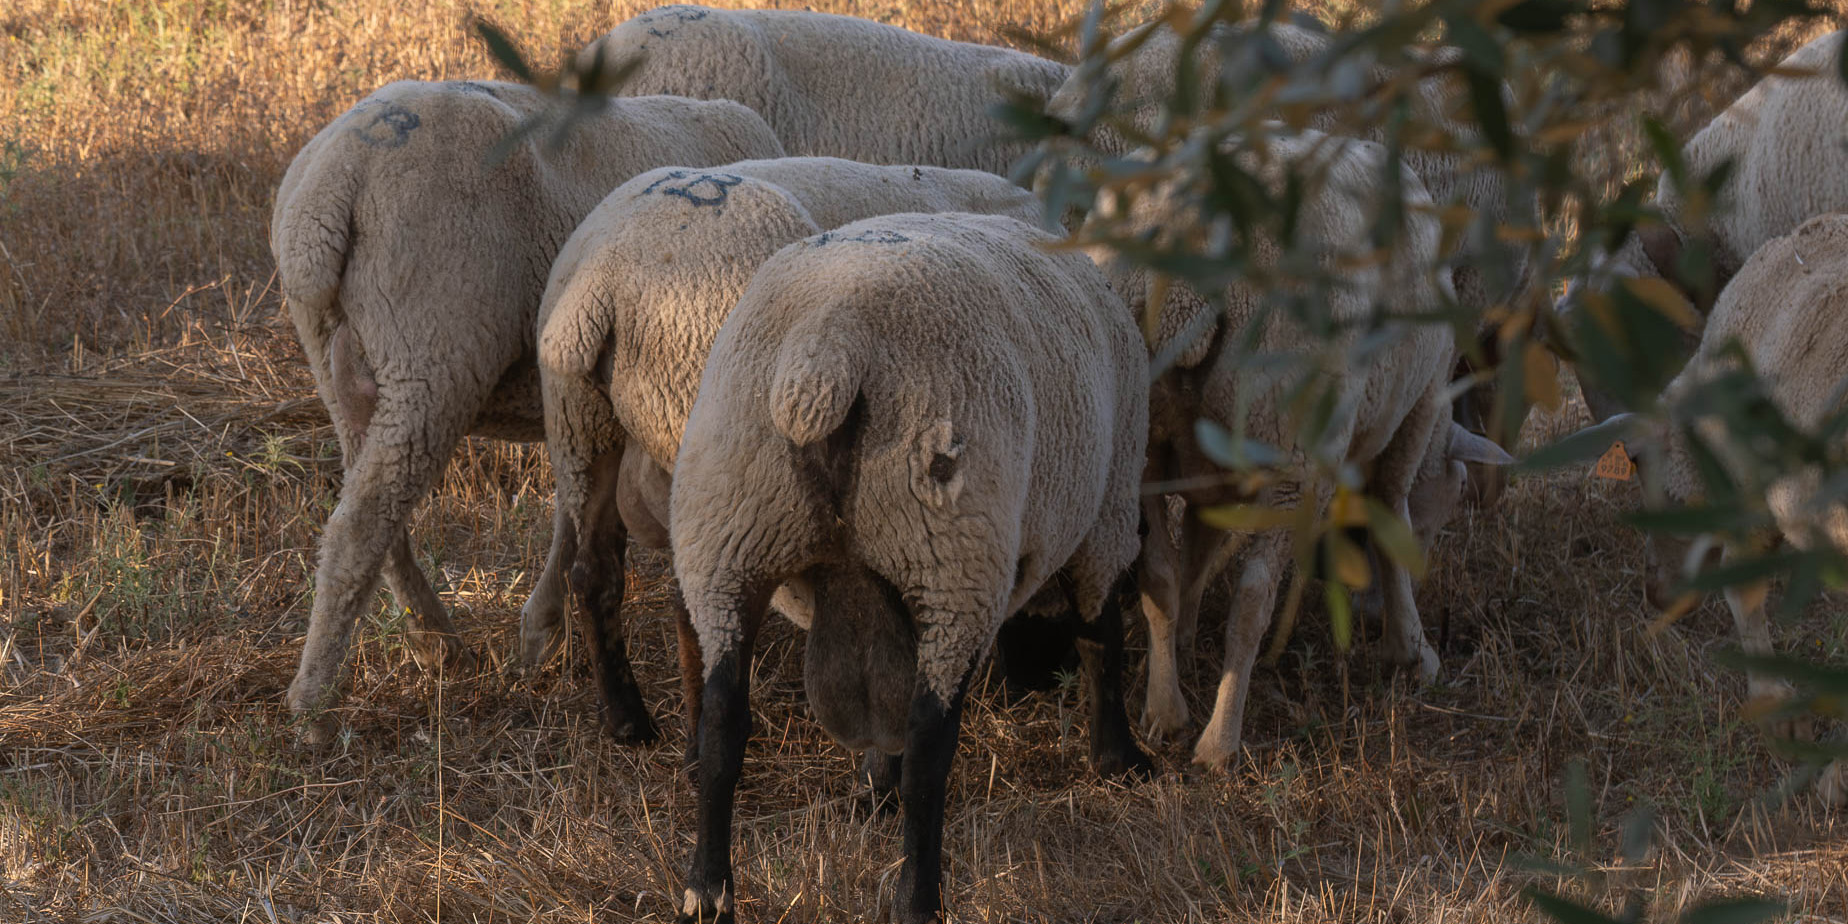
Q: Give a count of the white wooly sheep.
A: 8